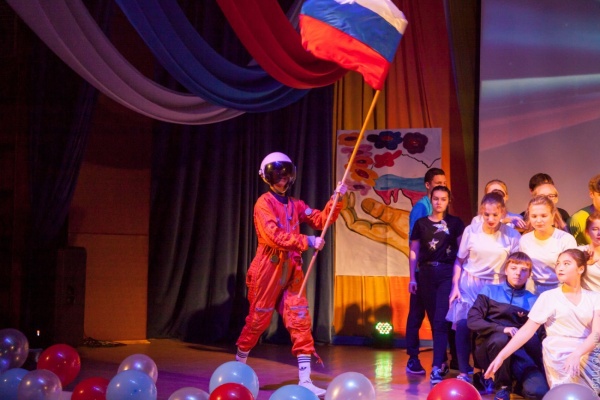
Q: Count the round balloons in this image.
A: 14